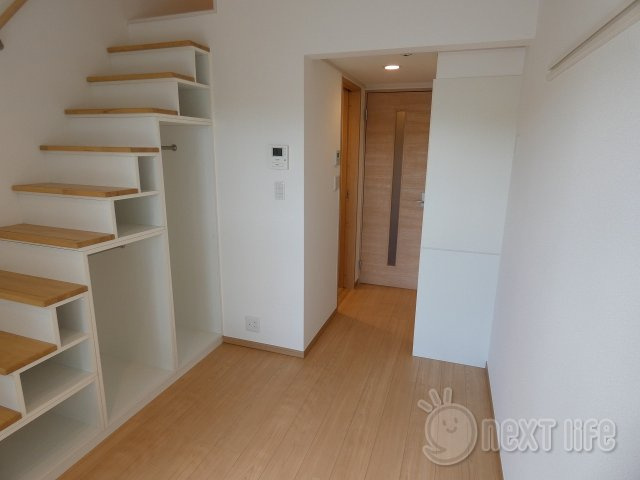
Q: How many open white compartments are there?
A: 9